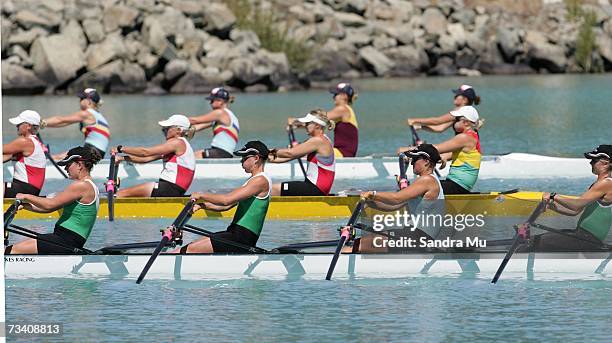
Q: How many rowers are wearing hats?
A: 12